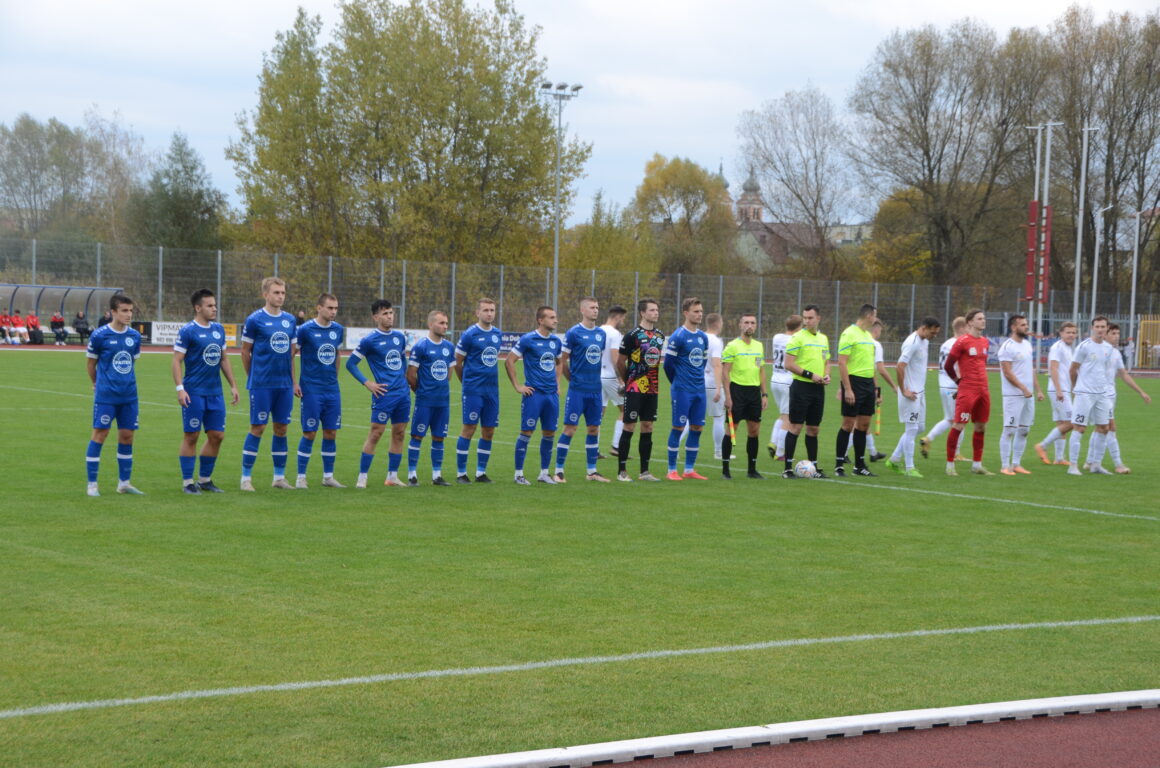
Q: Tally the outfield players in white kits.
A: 10